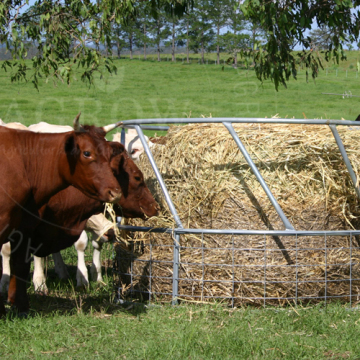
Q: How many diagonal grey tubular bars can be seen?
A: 3